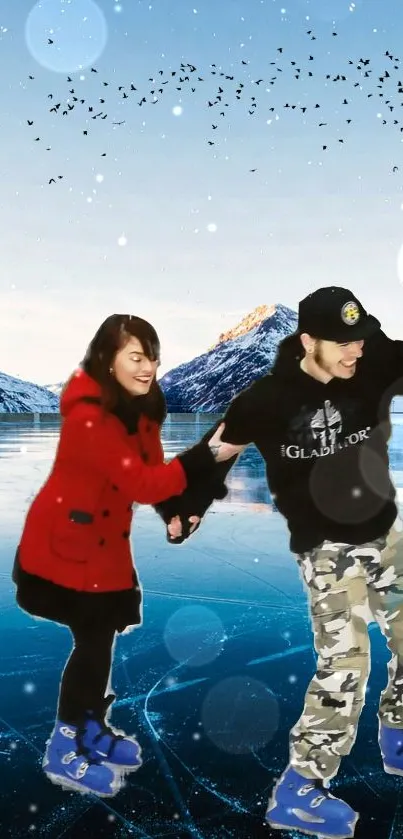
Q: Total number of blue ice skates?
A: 4